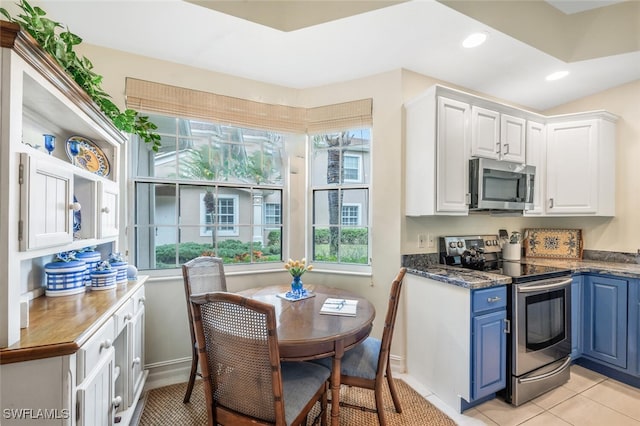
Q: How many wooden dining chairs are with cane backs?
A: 3